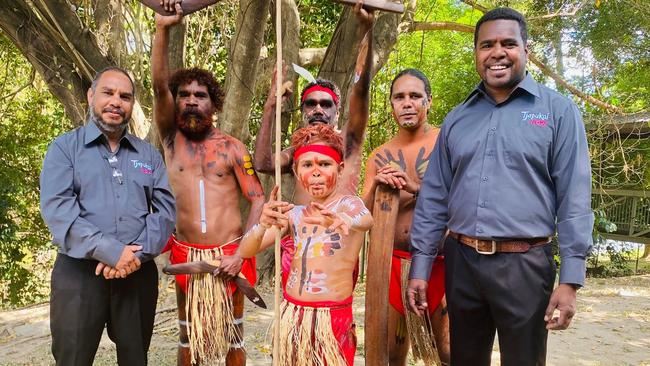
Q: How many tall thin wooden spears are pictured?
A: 1